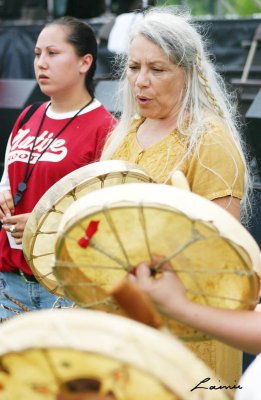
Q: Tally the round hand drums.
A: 3